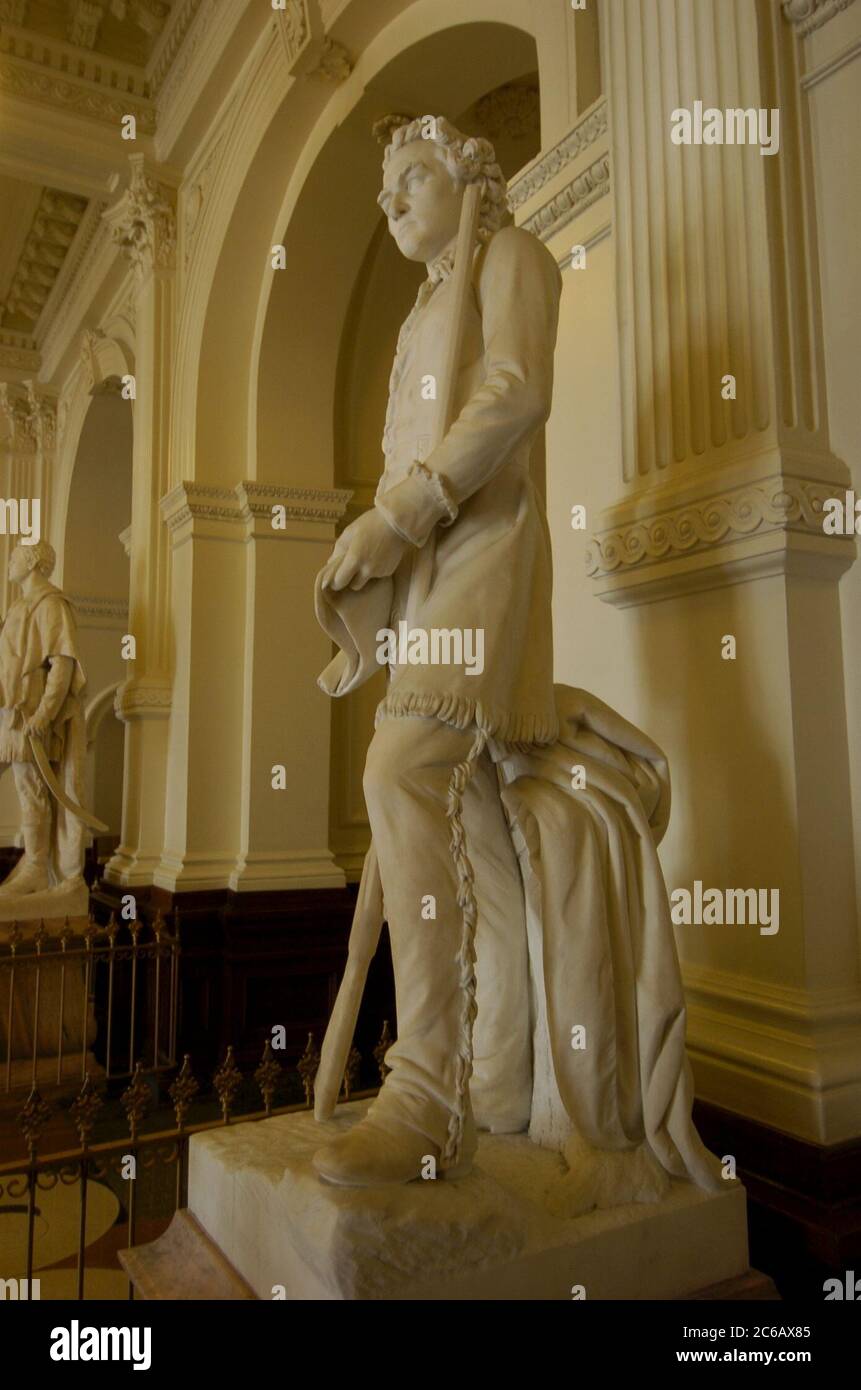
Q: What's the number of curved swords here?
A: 1